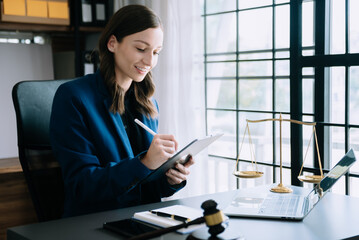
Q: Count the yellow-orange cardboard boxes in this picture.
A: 3